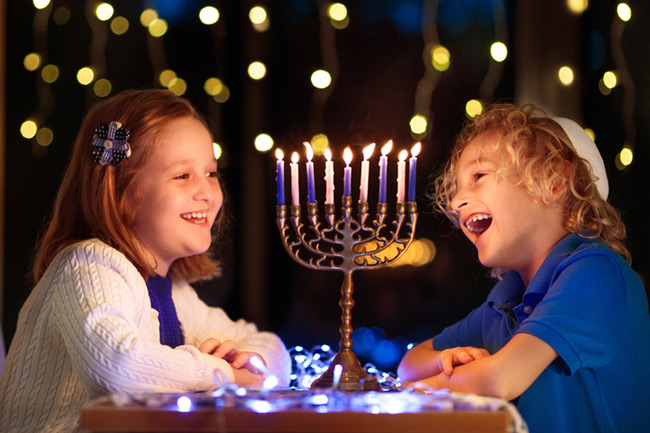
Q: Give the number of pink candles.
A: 4